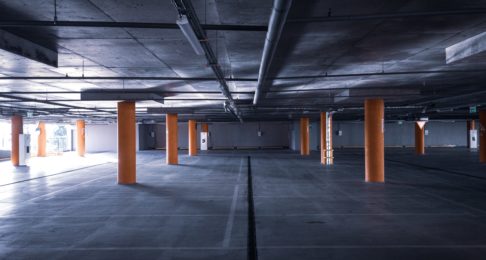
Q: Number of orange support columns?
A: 13